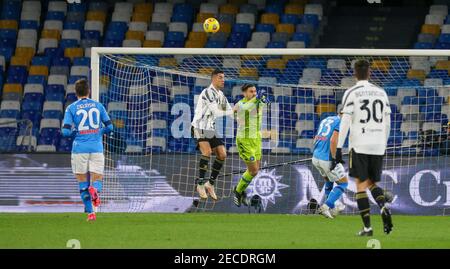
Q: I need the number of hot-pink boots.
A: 2